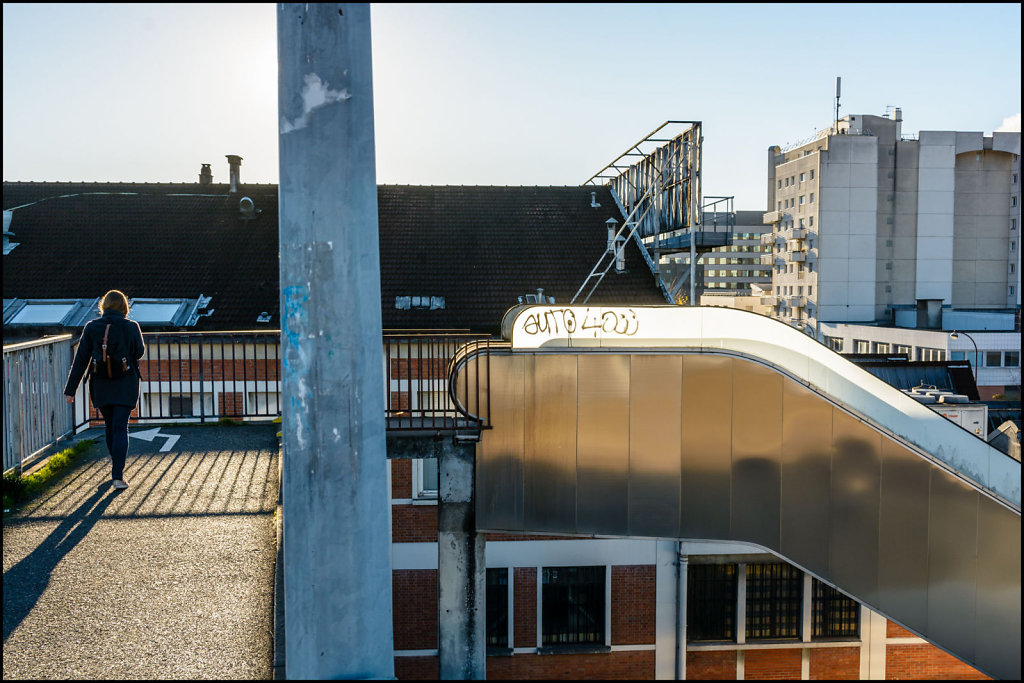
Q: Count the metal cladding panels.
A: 11